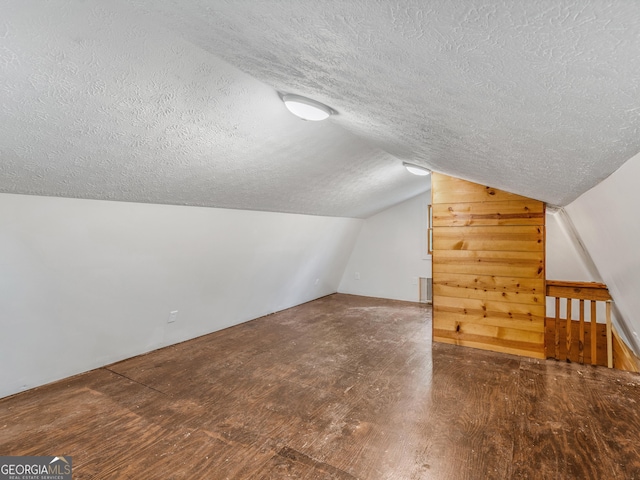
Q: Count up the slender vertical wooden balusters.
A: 5